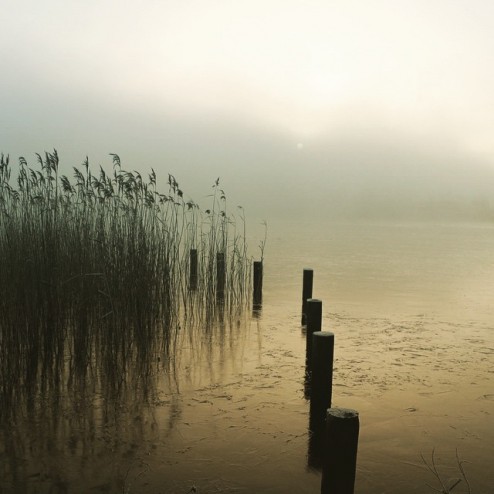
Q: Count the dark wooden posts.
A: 7